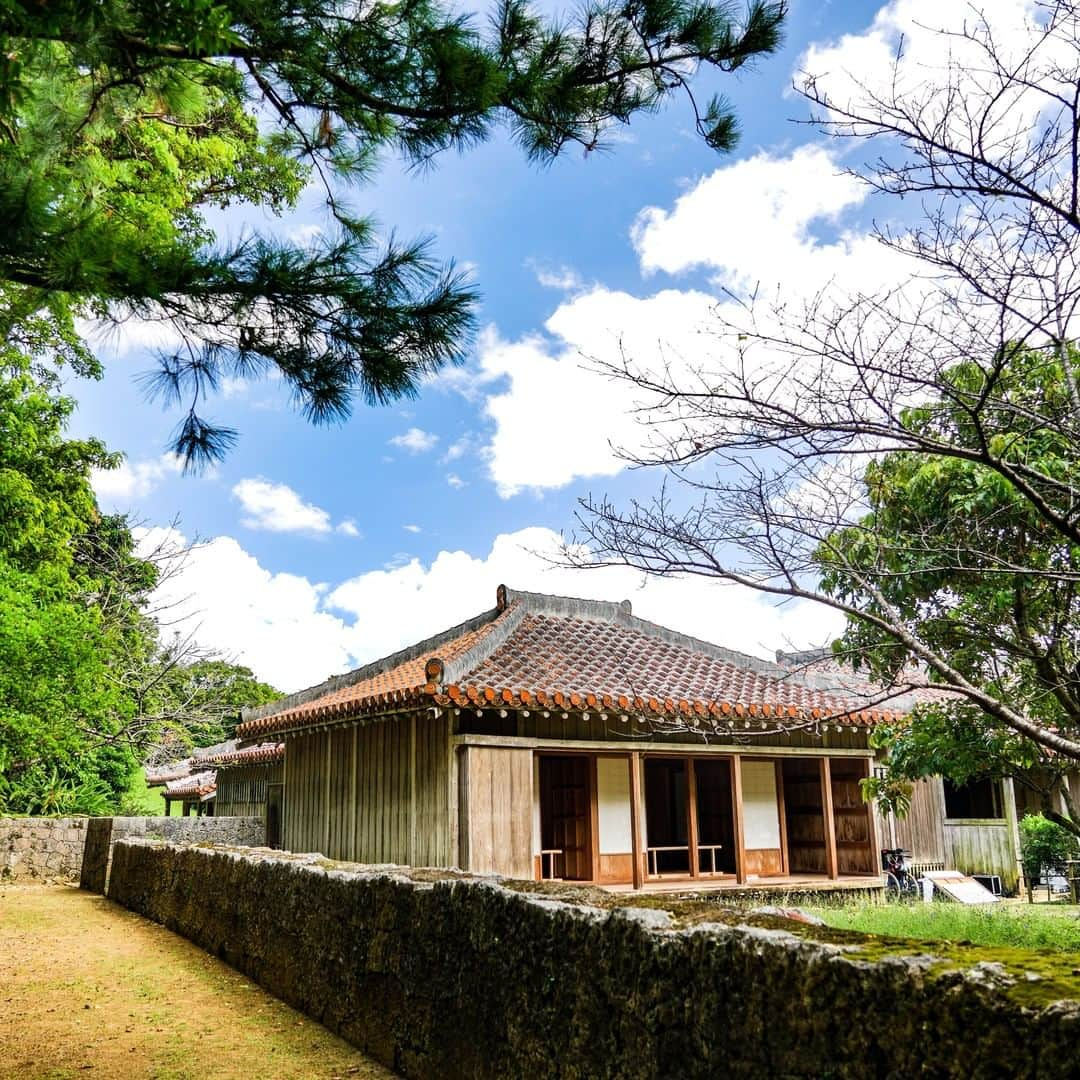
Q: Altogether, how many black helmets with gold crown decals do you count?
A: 0